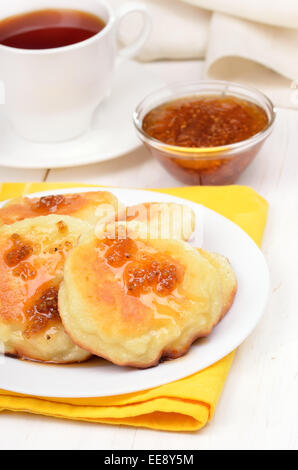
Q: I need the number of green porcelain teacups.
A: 0